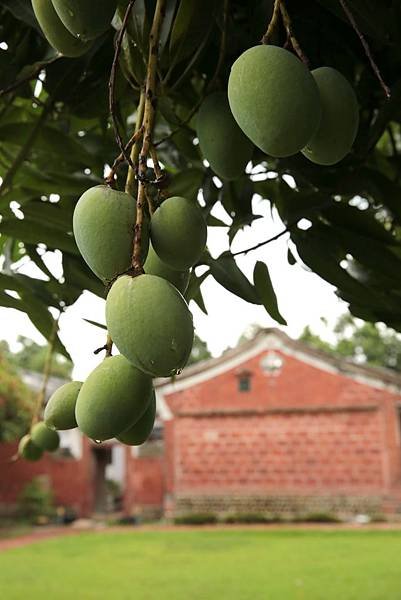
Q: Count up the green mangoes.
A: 14